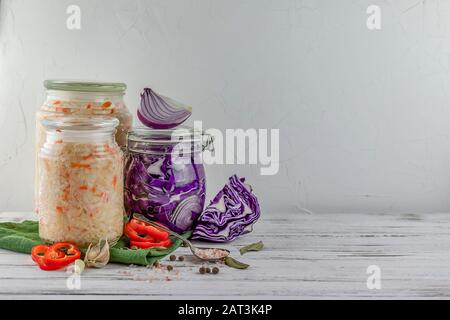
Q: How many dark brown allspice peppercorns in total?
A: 6